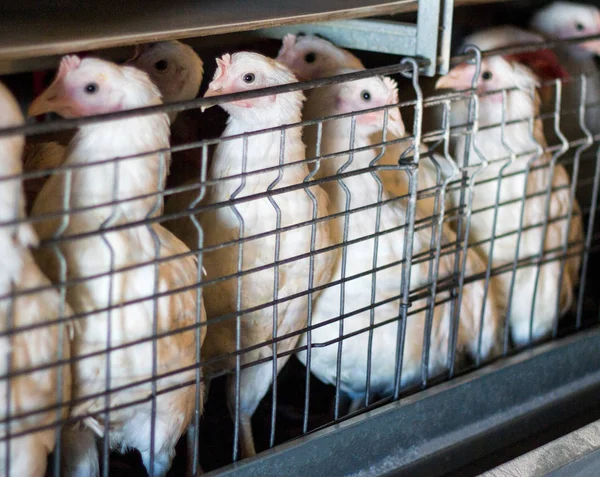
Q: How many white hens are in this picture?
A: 9